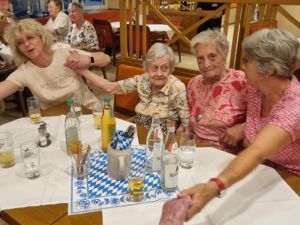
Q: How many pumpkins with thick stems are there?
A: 0